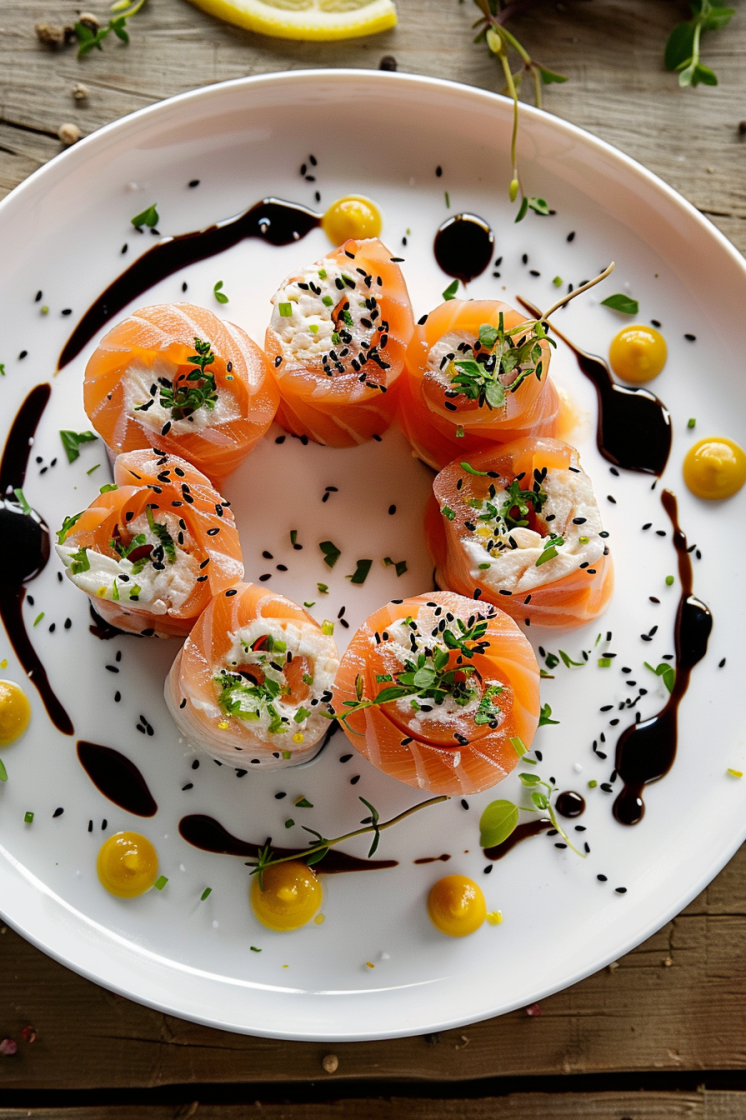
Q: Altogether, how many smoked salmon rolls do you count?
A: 7